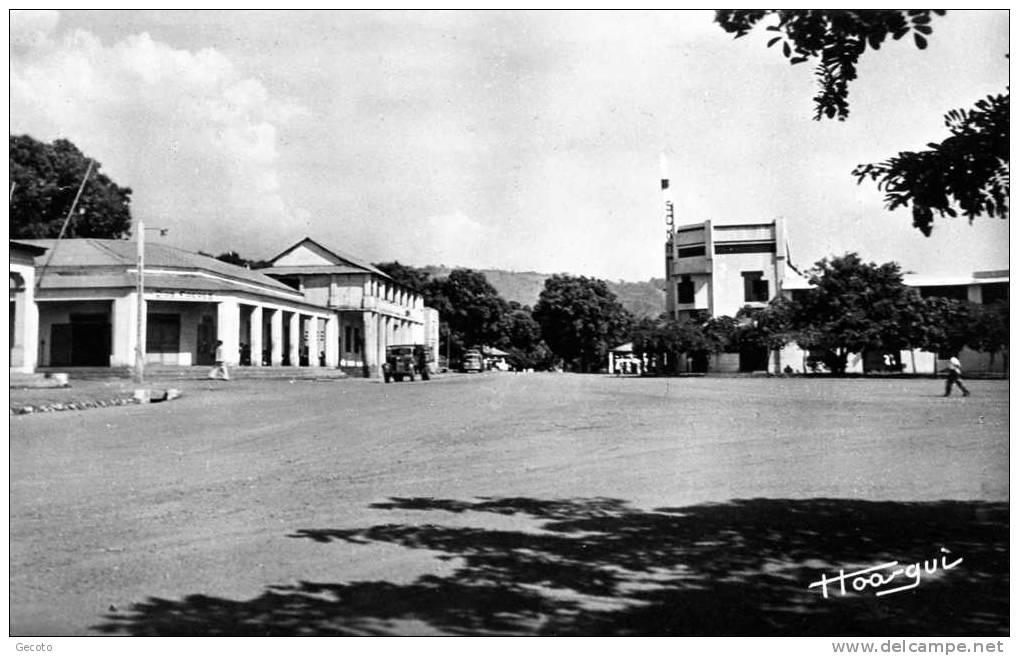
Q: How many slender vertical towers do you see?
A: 1